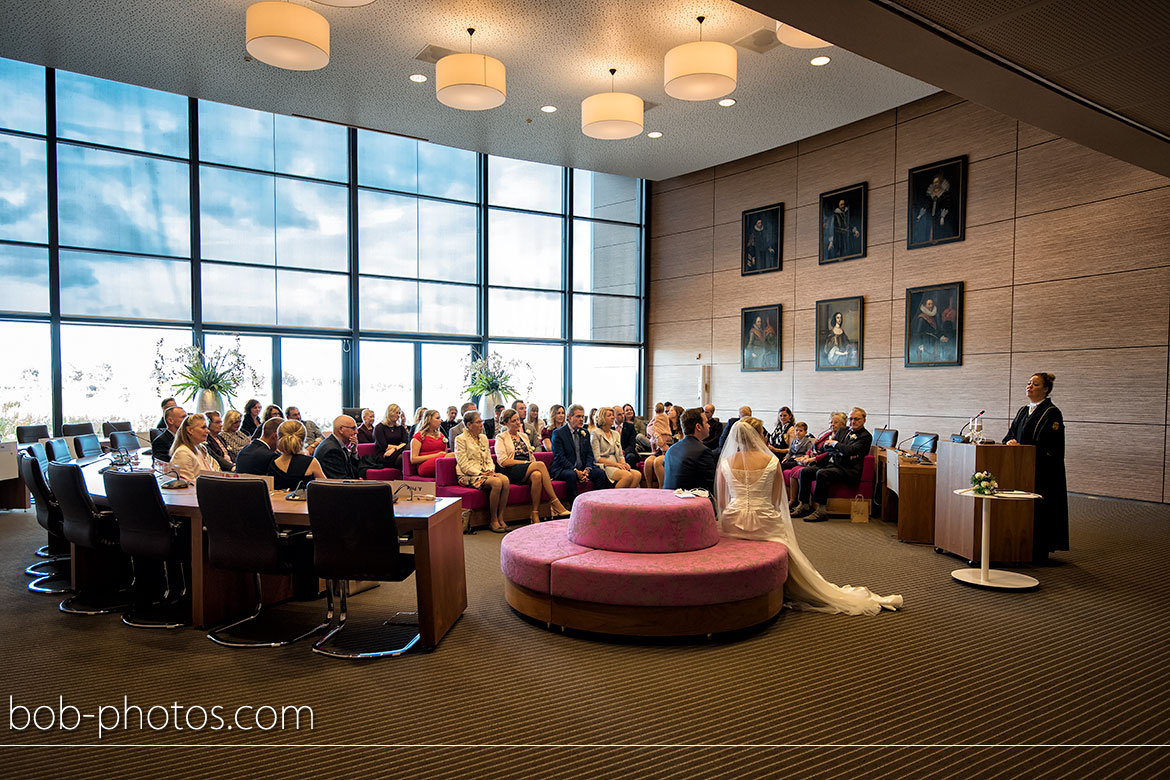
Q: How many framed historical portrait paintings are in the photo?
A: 6